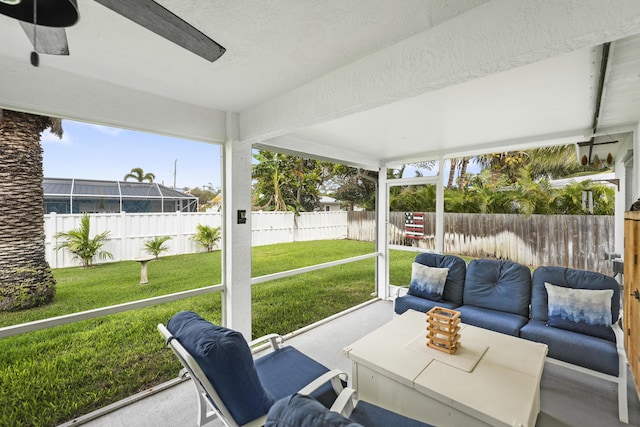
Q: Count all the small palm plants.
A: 3